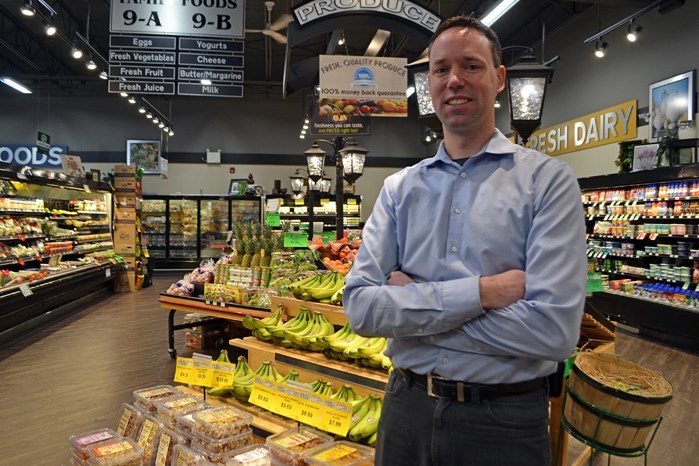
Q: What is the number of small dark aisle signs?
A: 8